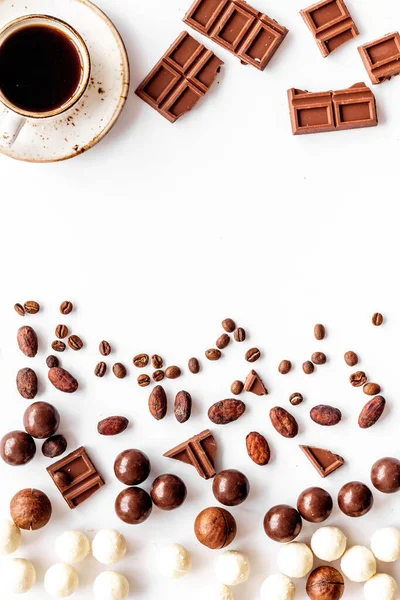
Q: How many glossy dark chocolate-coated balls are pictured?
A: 10